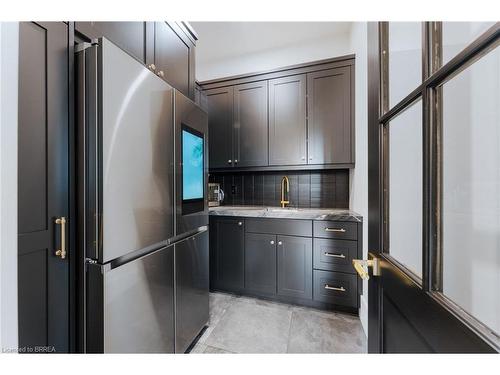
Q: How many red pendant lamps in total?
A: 0